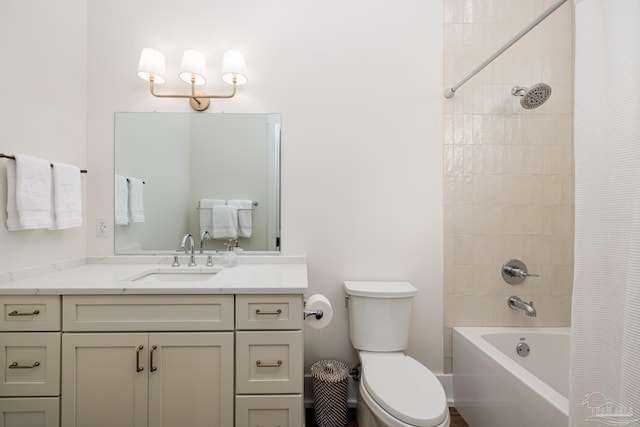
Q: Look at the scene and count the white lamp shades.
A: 3